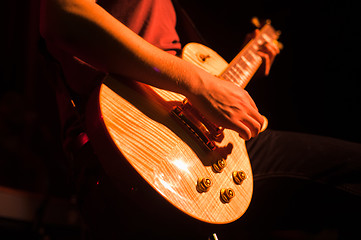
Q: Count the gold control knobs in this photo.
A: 4